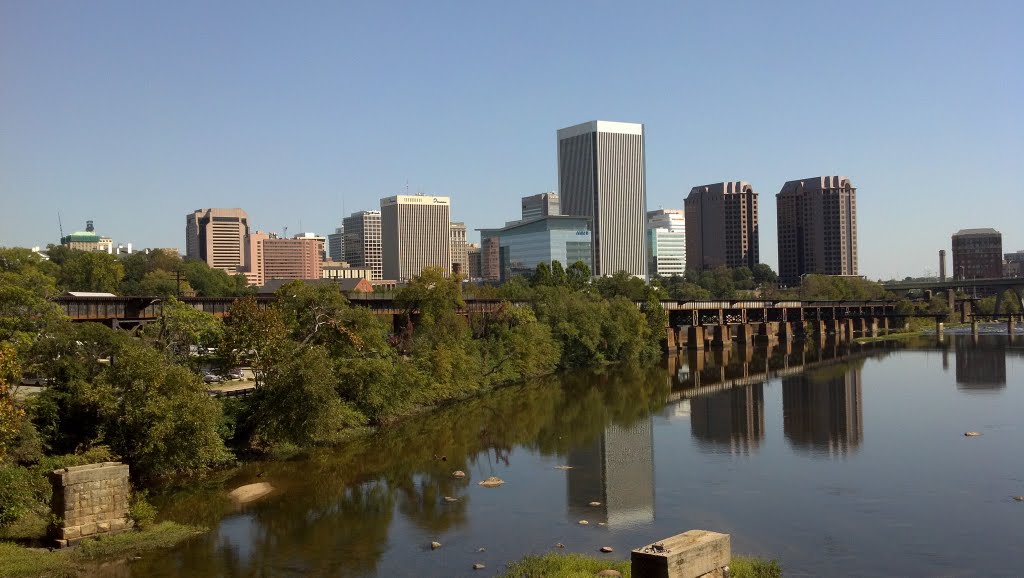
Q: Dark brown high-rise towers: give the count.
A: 2